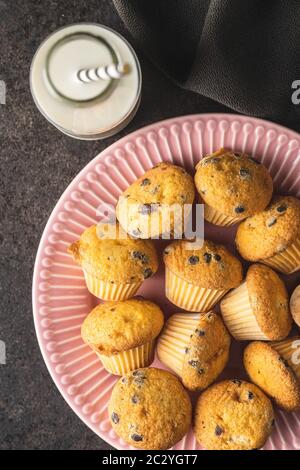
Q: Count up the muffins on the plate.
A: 12